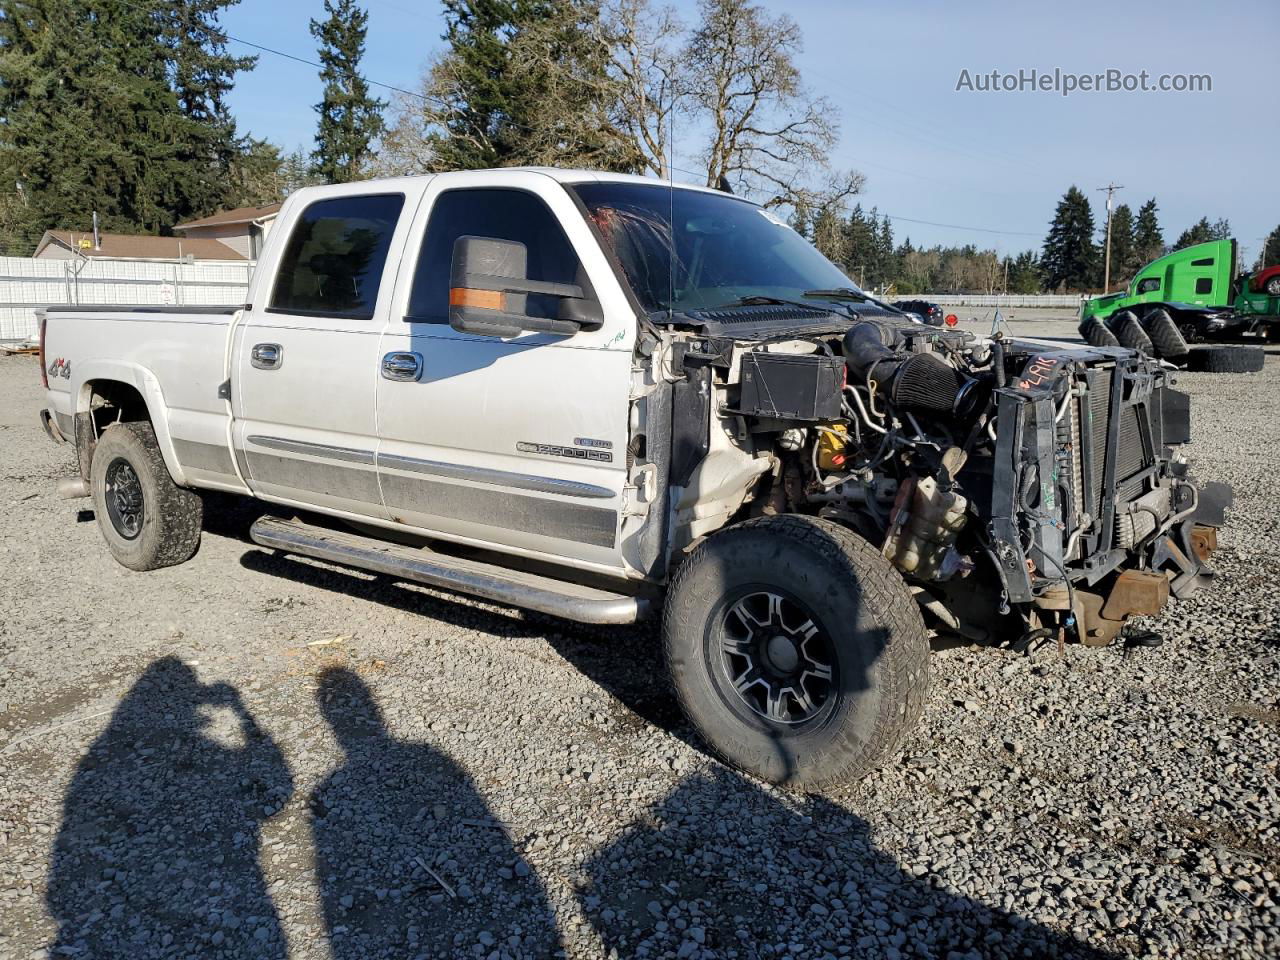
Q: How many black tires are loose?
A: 4